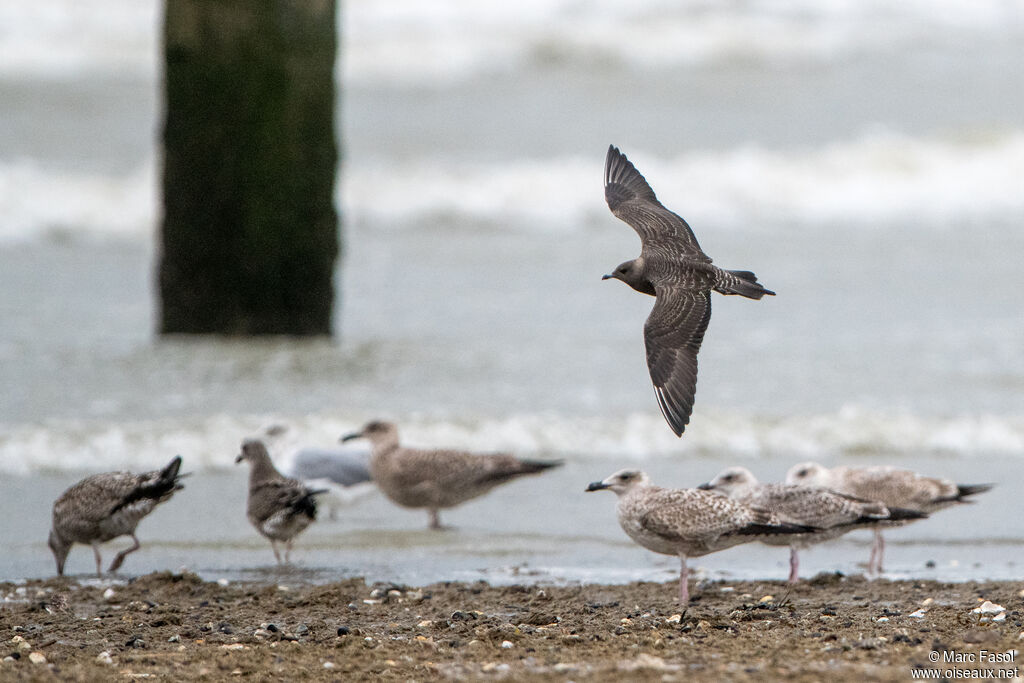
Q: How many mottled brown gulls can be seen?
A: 6